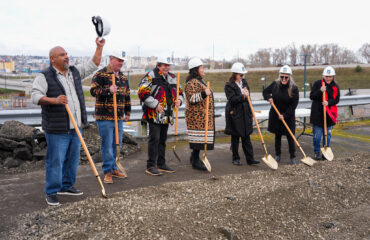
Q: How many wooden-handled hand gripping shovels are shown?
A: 7